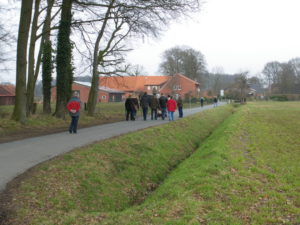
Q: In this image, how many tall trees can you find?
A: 5